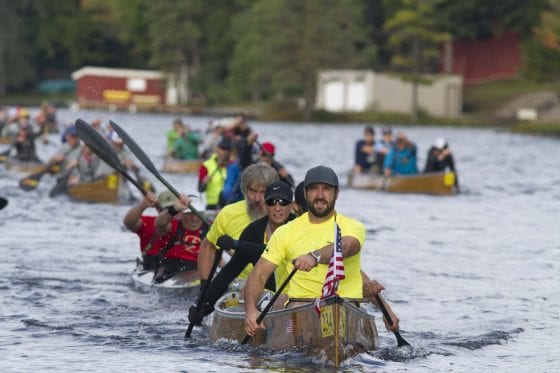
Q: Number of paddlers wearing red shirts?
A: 2